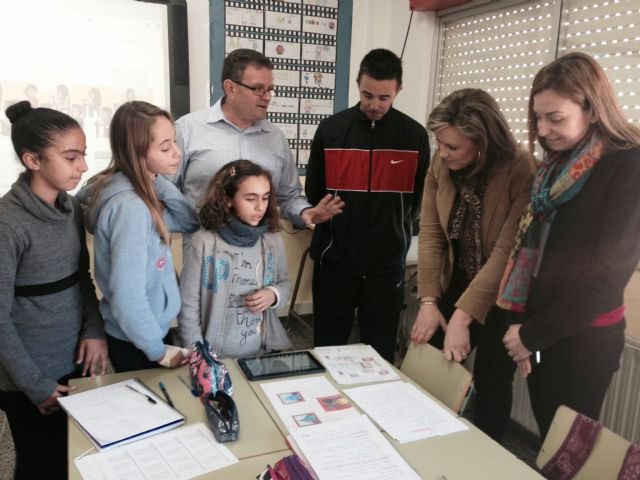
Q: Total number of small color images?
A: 3